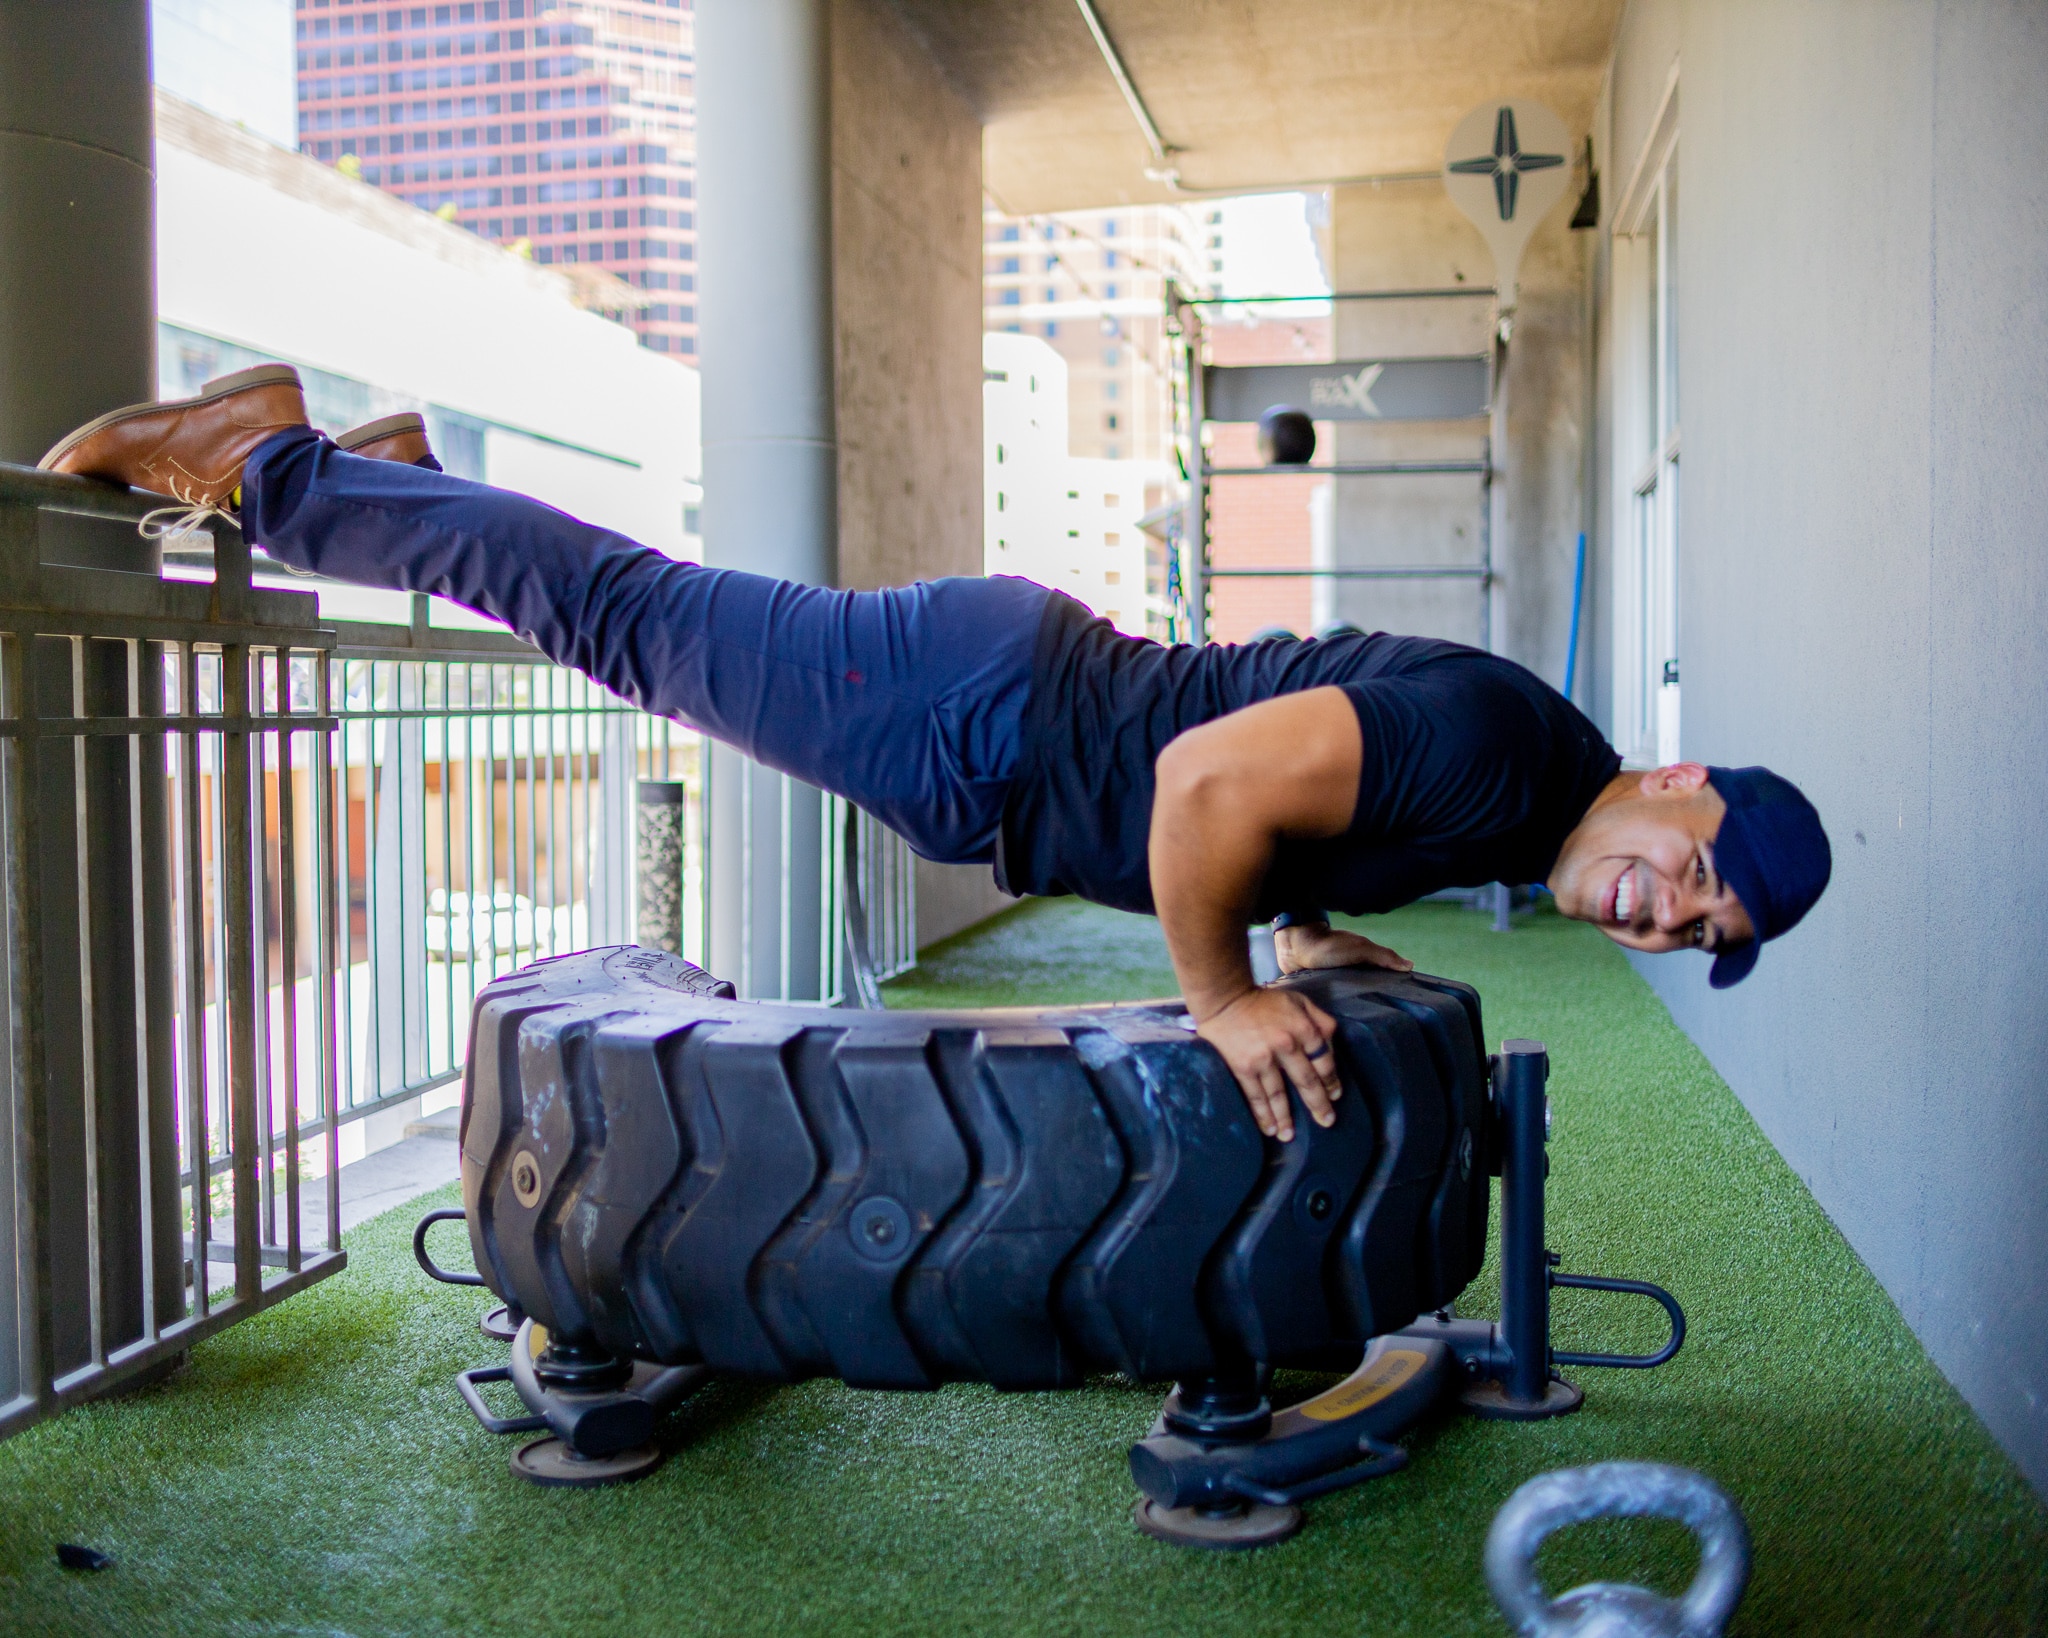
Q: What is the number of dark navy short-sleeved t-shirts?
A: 1